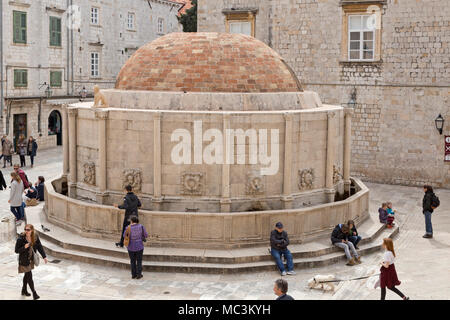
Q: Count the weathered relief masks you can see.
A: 6